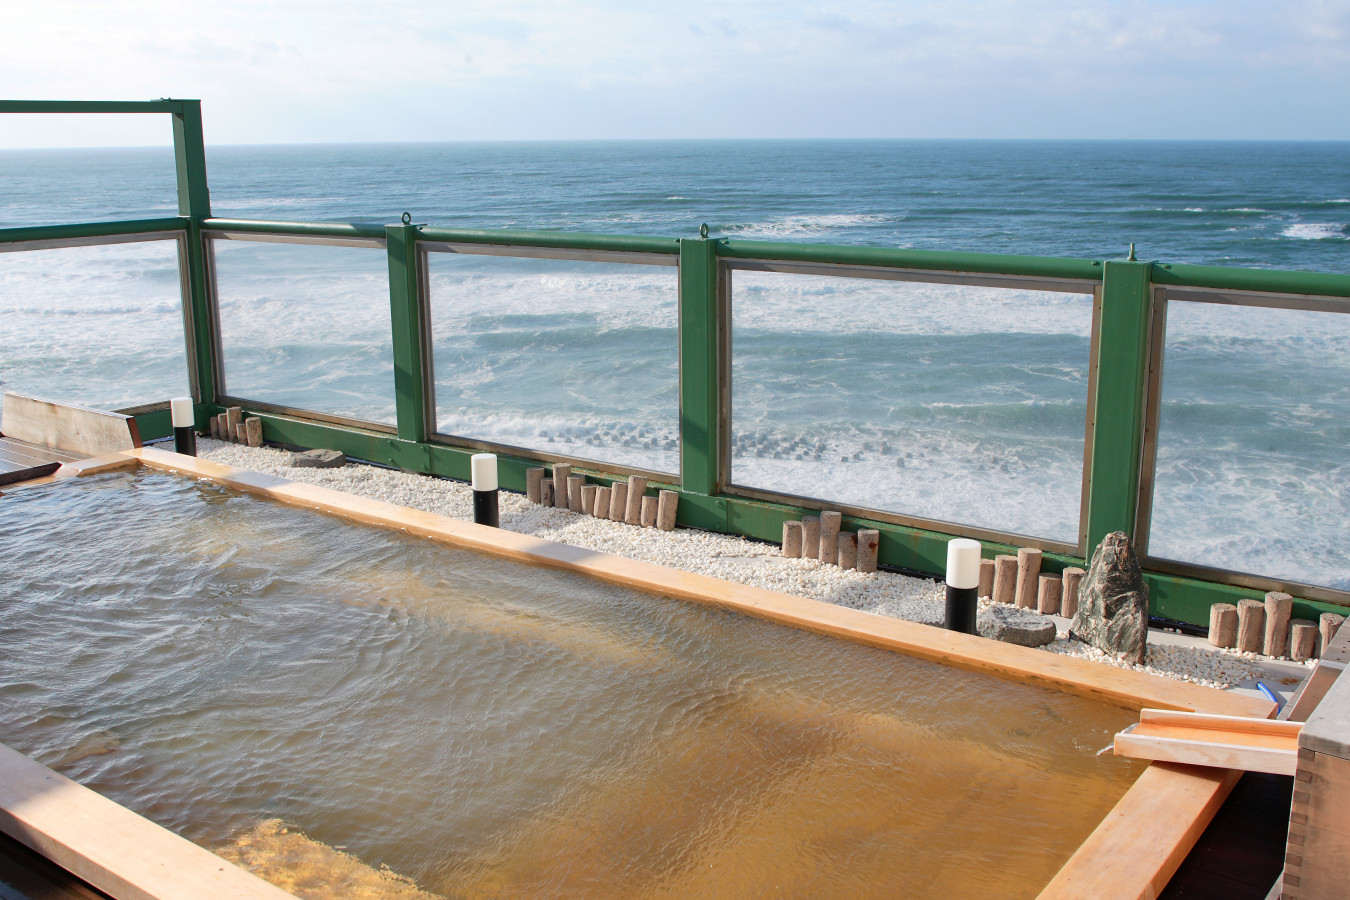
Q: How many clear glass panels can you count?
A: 5